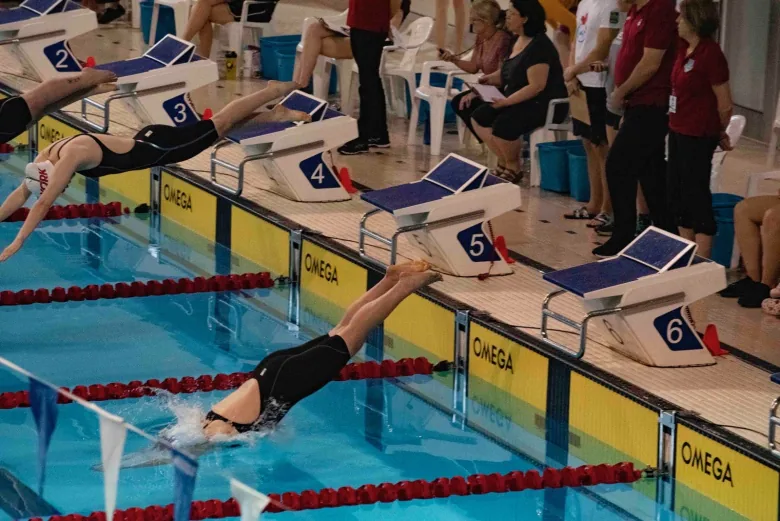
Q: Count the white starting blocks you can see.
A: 5